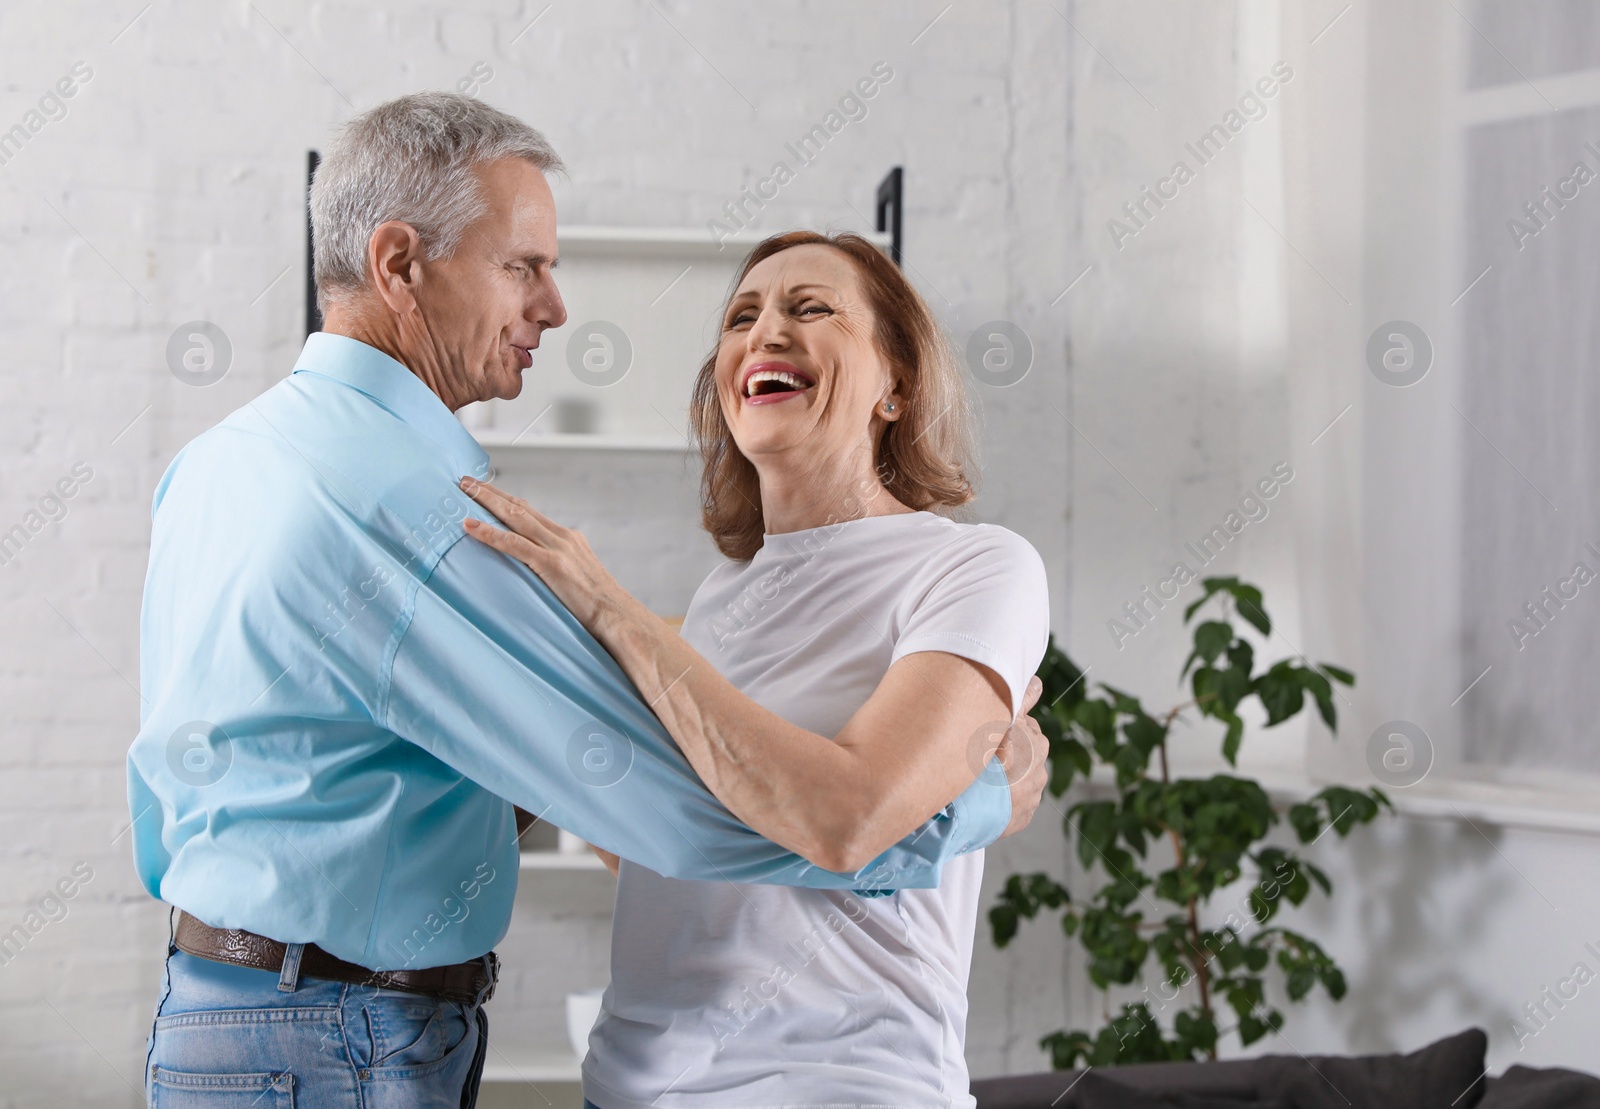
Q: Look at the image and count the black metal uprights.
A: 2